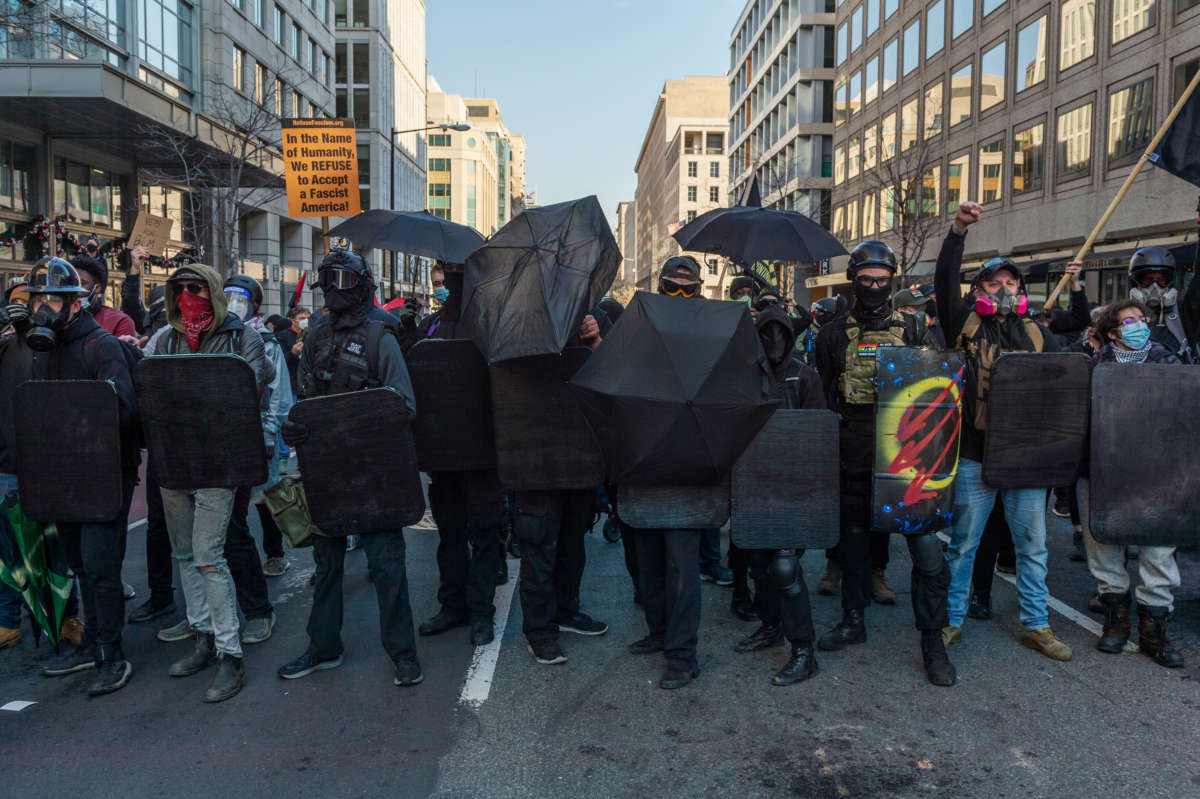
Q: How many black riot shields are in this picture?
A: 9